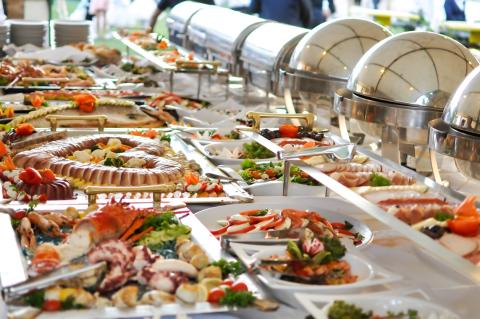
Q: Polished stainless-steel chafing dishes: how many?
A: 6